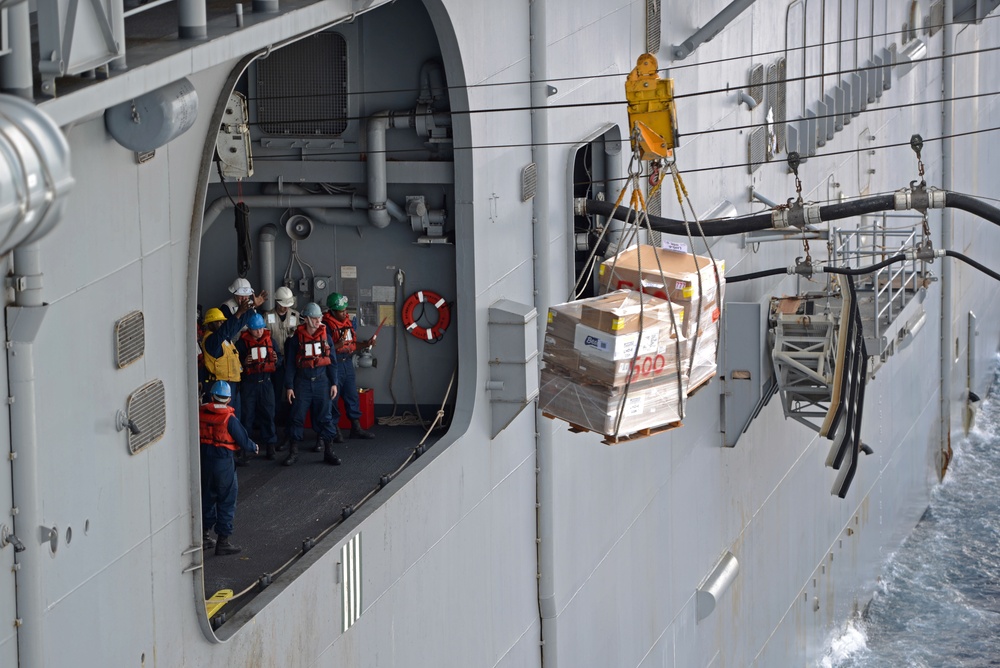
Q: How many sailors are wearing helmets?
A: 7